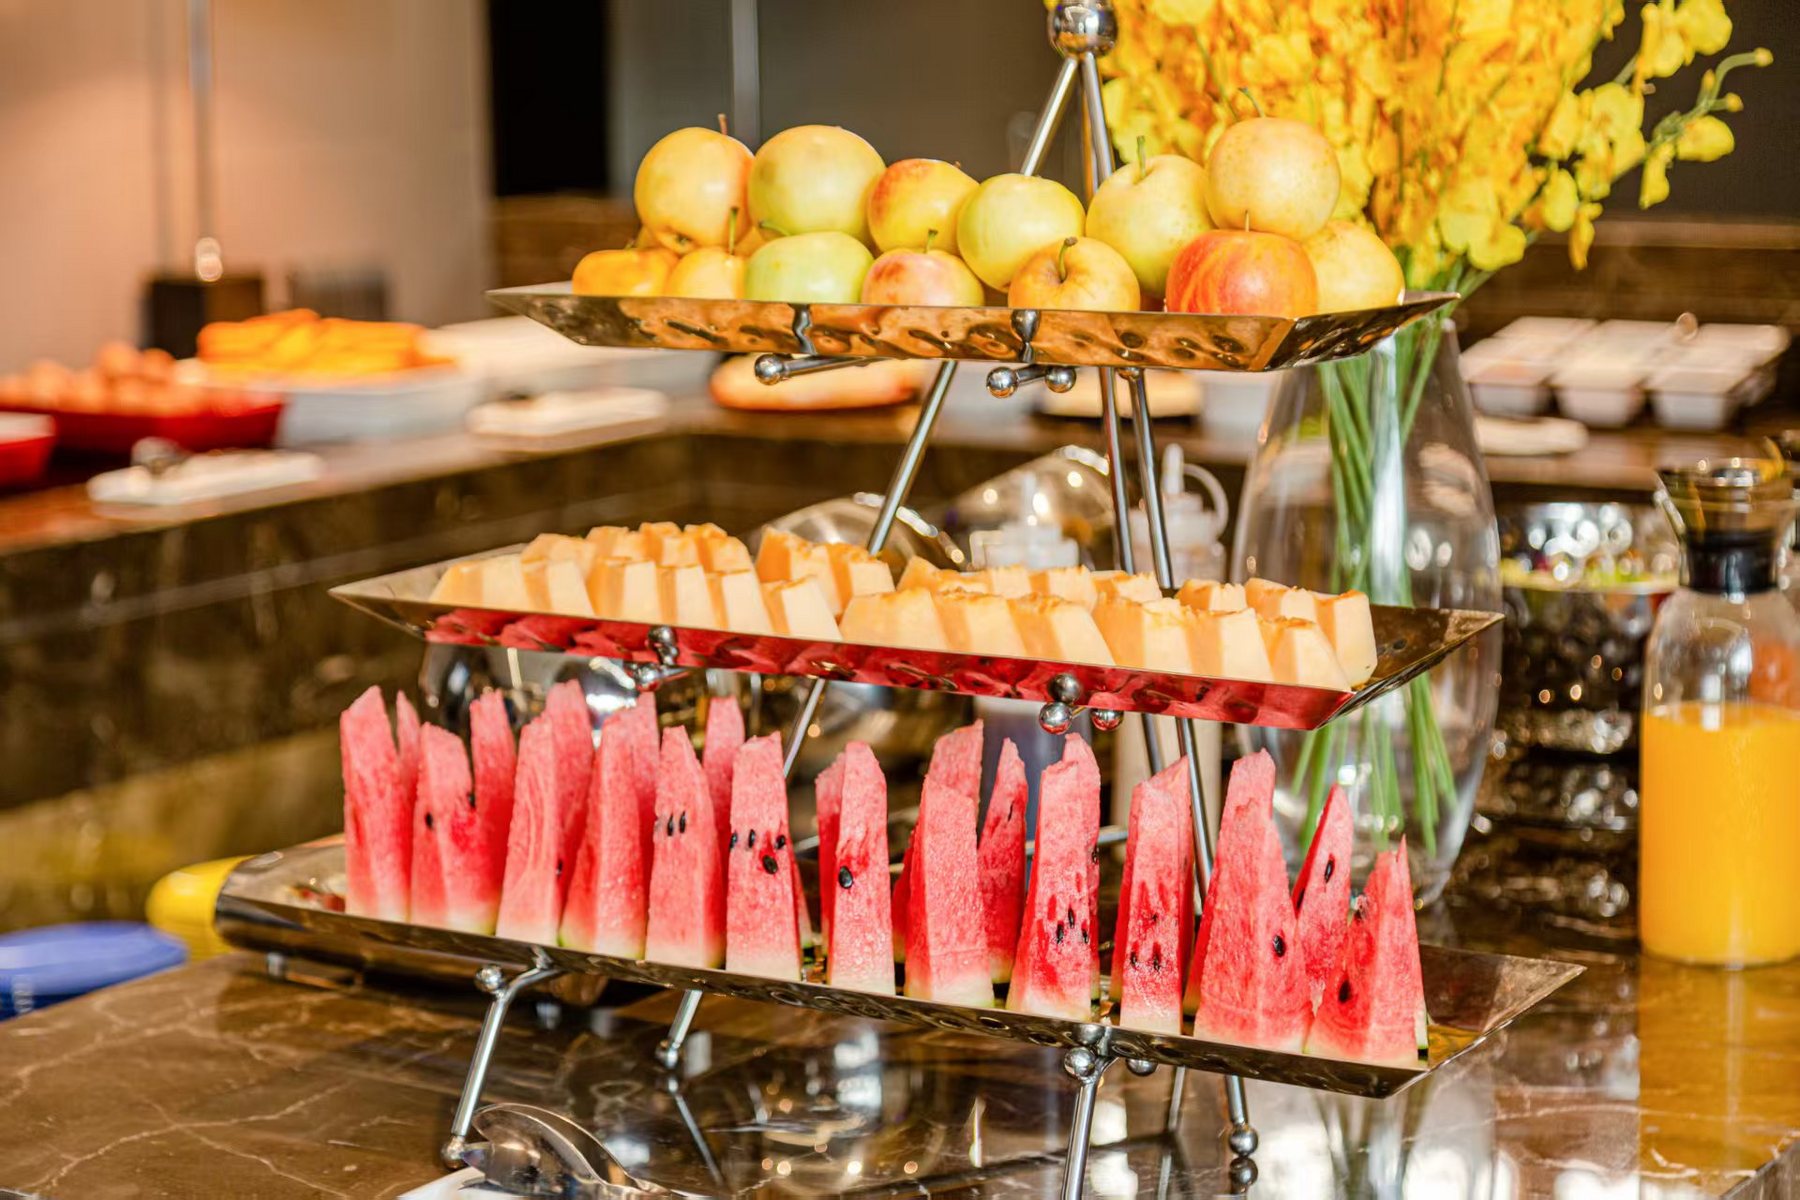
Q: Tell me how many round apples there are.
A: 13